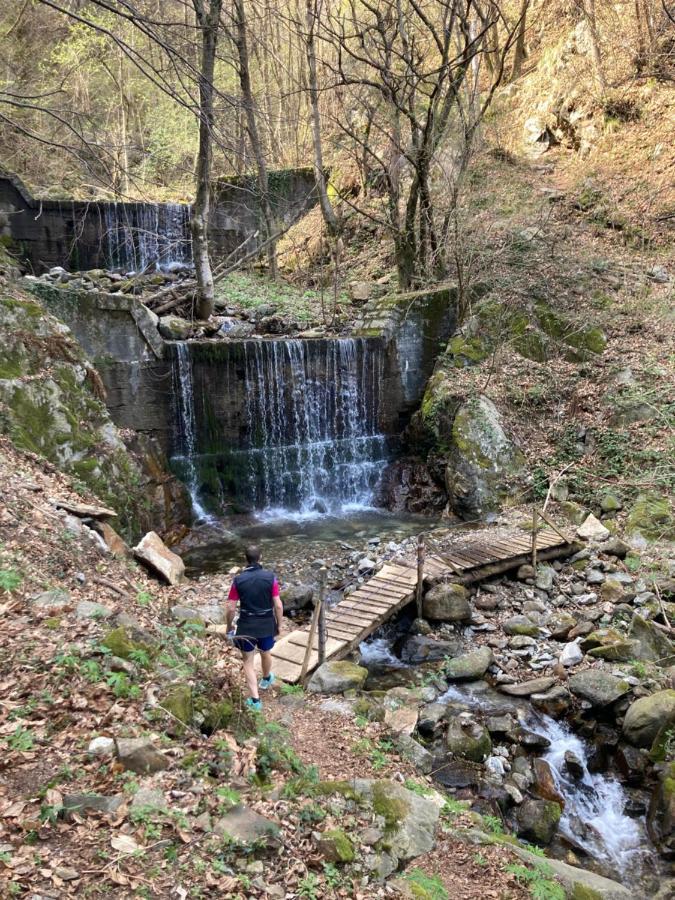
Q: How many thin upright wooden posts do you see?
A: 3